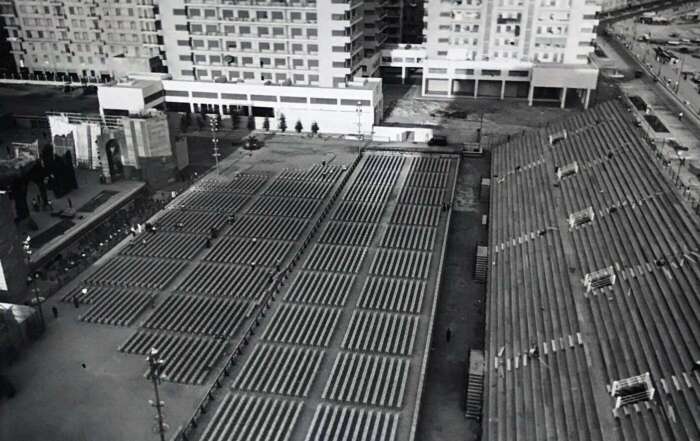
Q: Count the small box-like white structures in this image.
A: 5